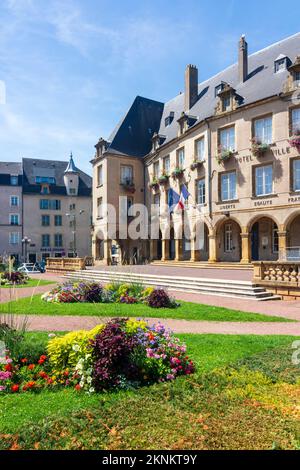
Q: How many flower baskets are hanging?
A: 8